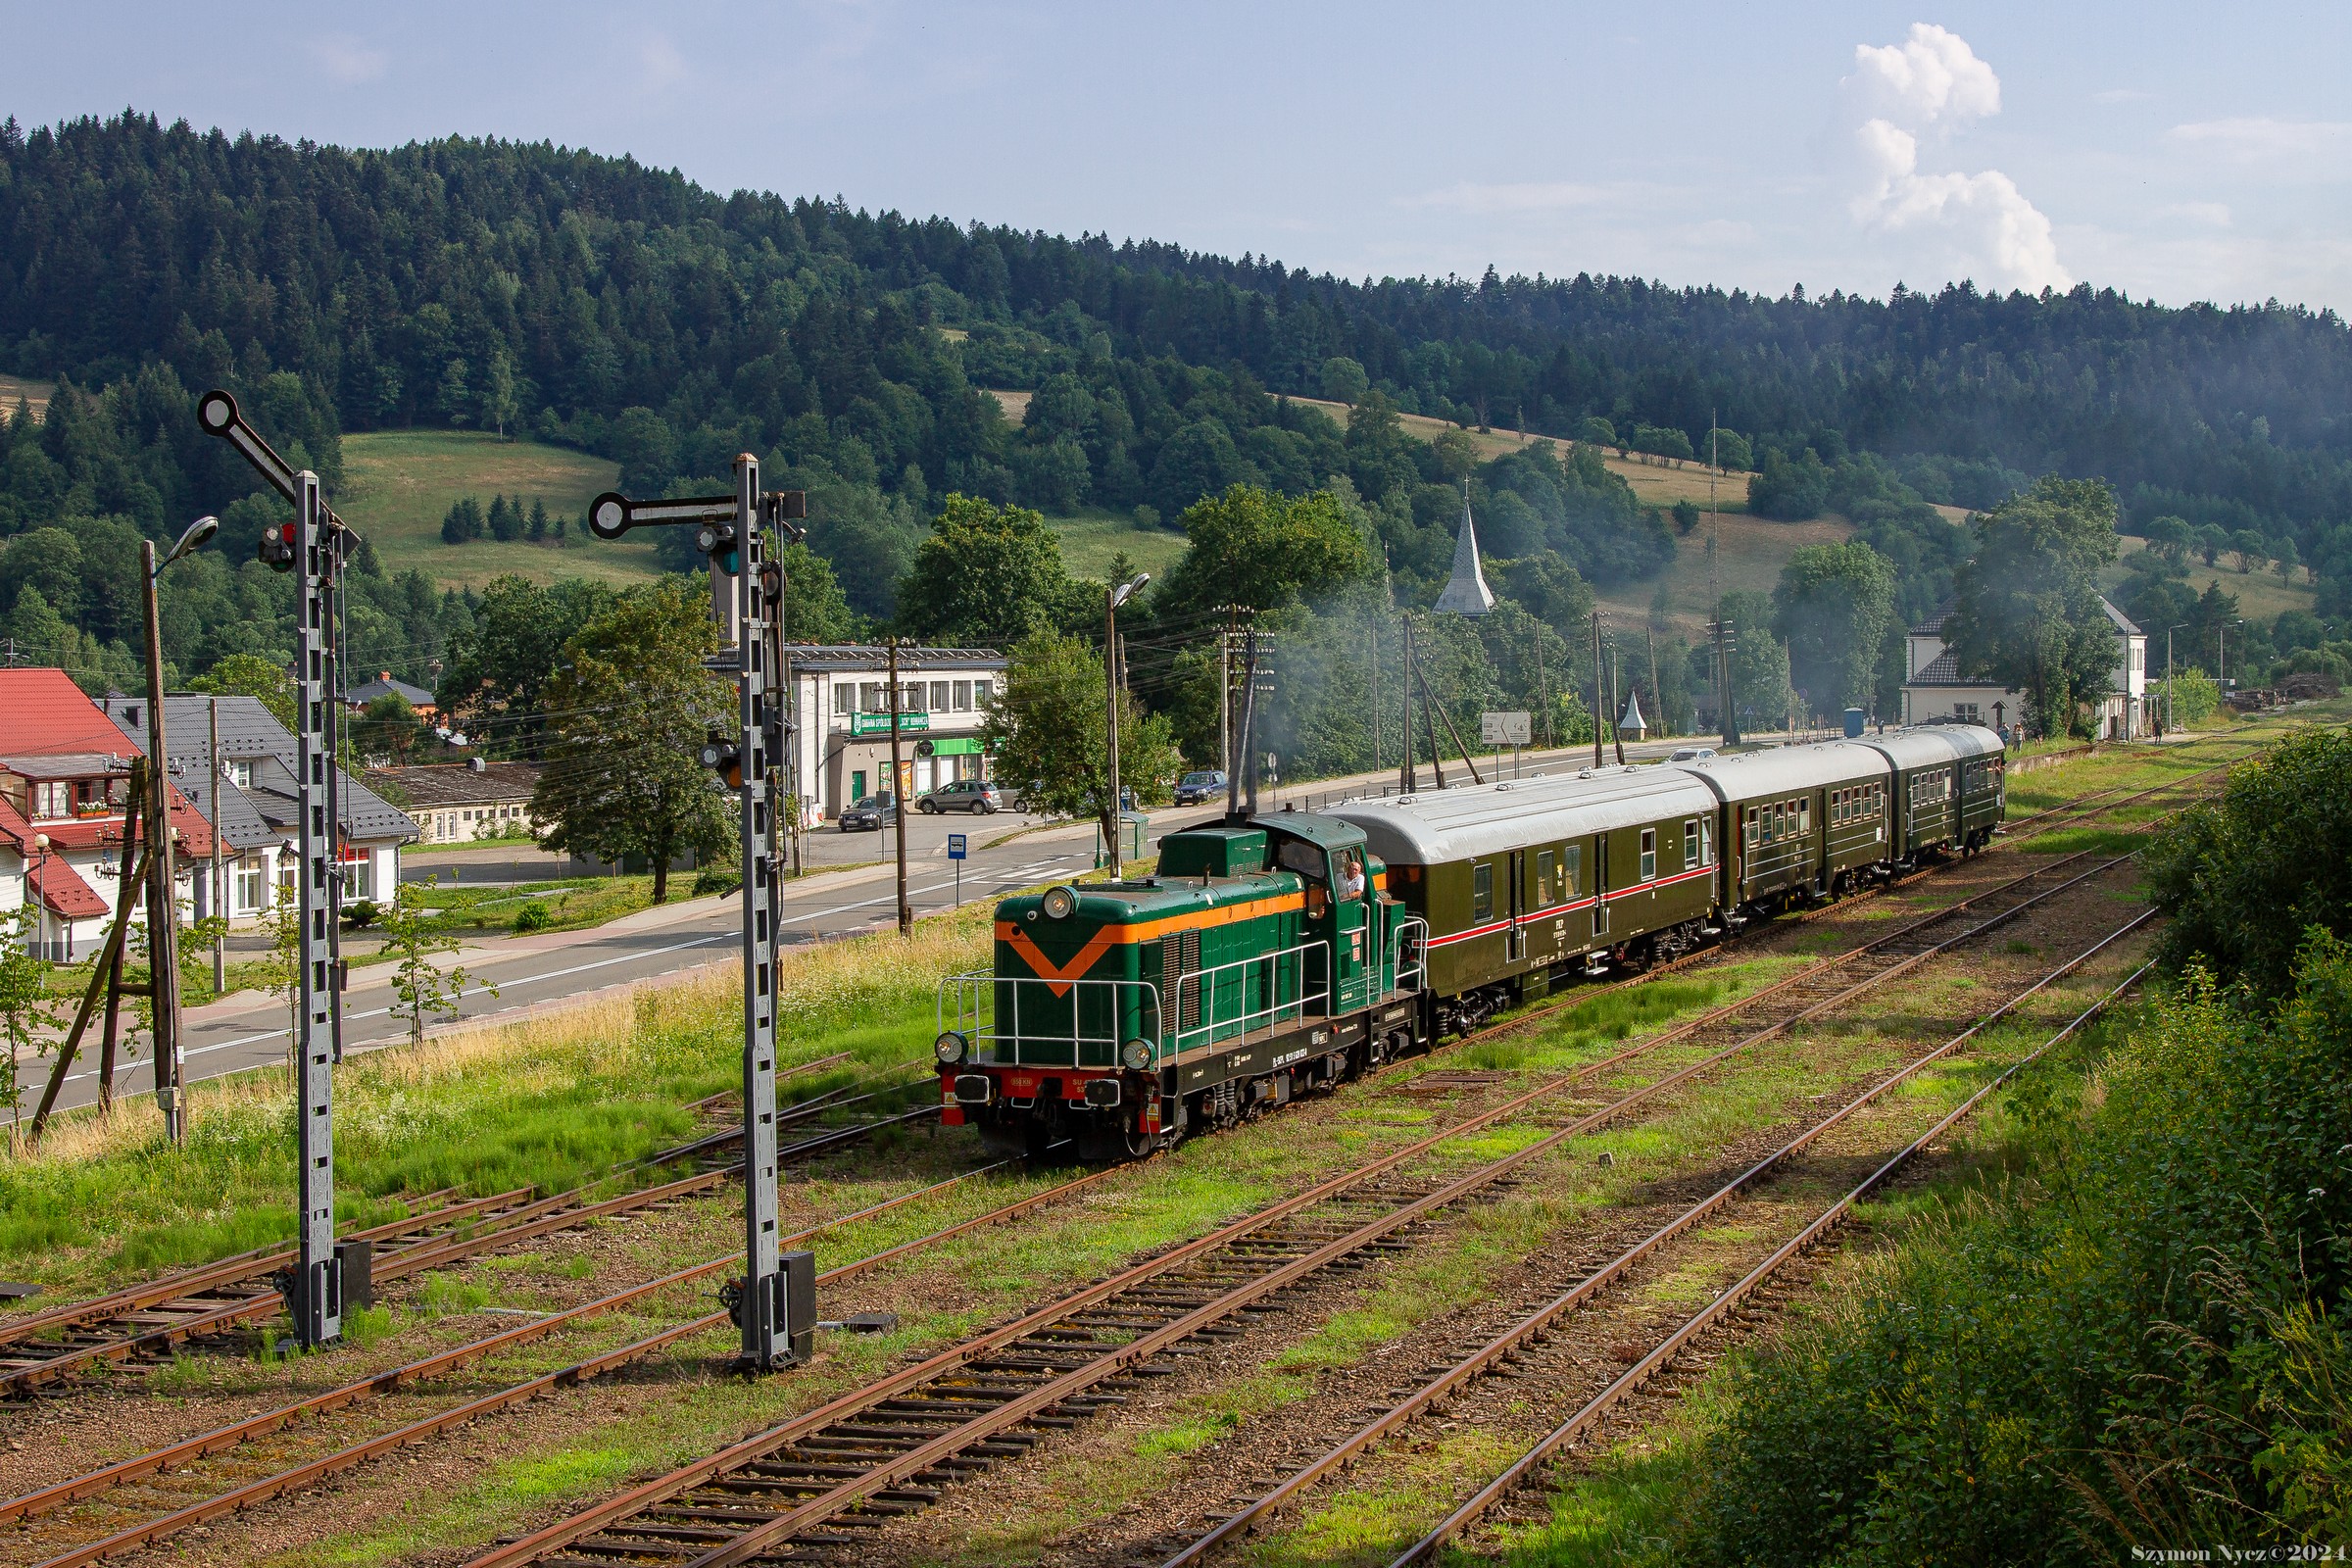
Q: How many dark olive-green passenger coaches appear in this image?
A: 3